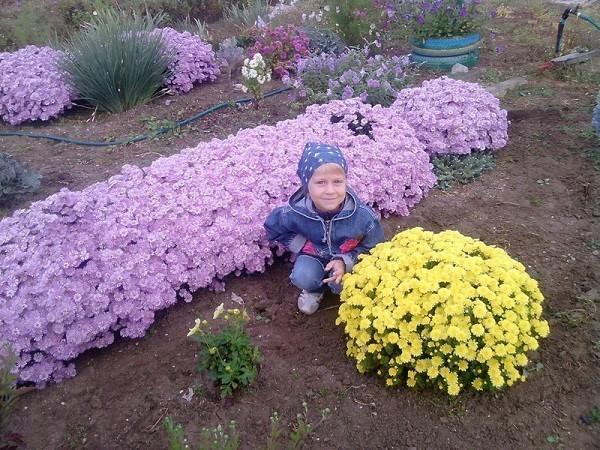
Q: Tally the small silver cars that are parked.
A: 0